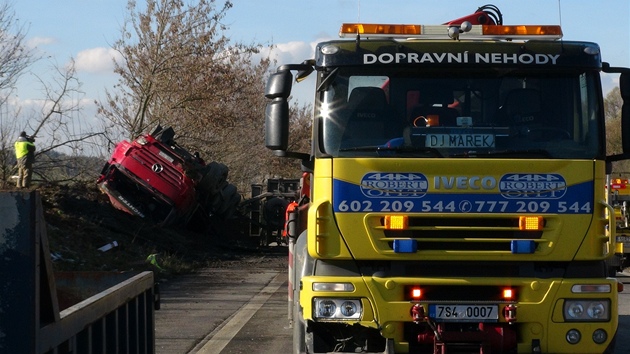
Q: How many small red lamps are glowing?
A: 2